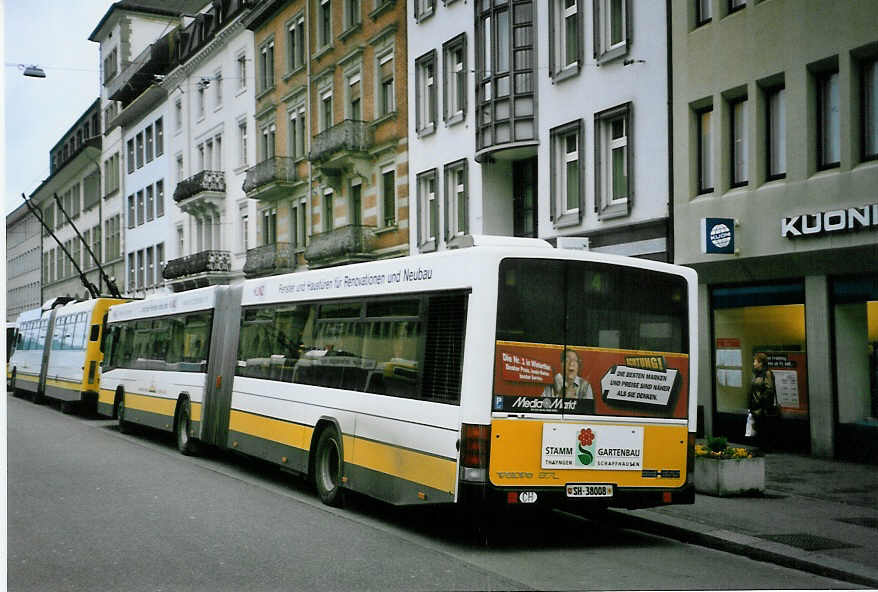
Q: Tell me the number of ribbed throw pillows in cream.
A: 0